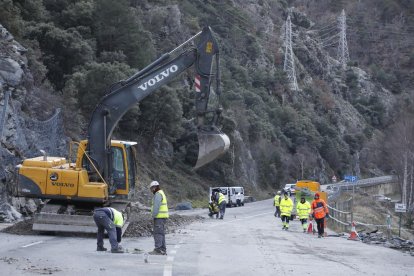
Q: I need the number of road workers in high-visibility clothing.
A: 8